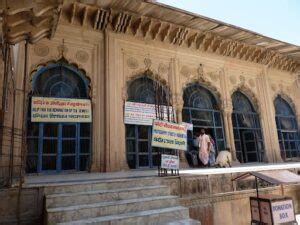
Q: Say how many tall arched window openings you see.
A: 5